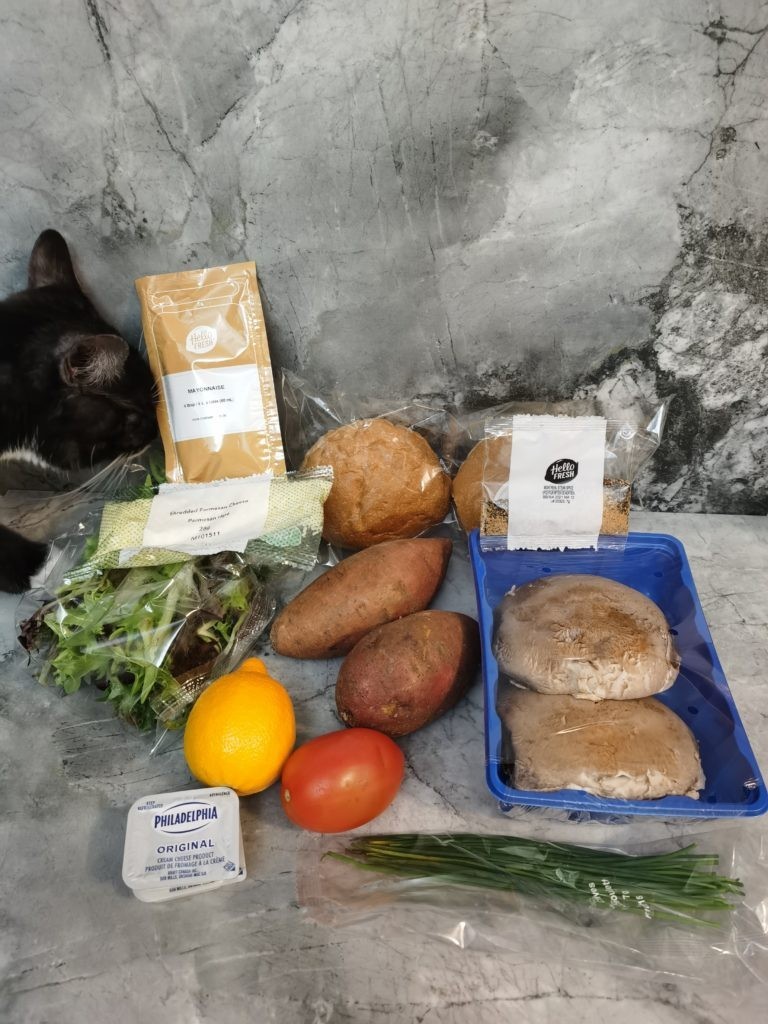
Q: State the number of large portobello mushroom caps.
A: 2